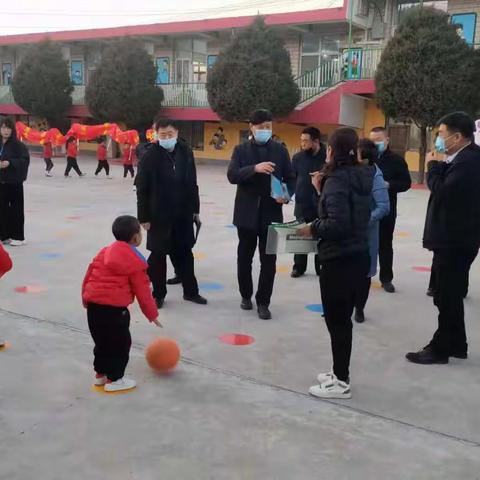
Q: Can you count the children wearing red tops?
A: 6